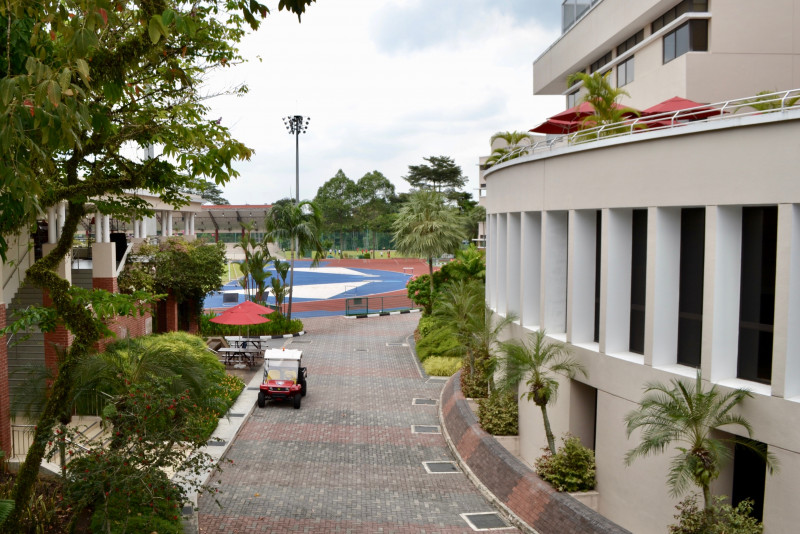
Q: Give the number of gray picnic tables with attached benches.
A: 2